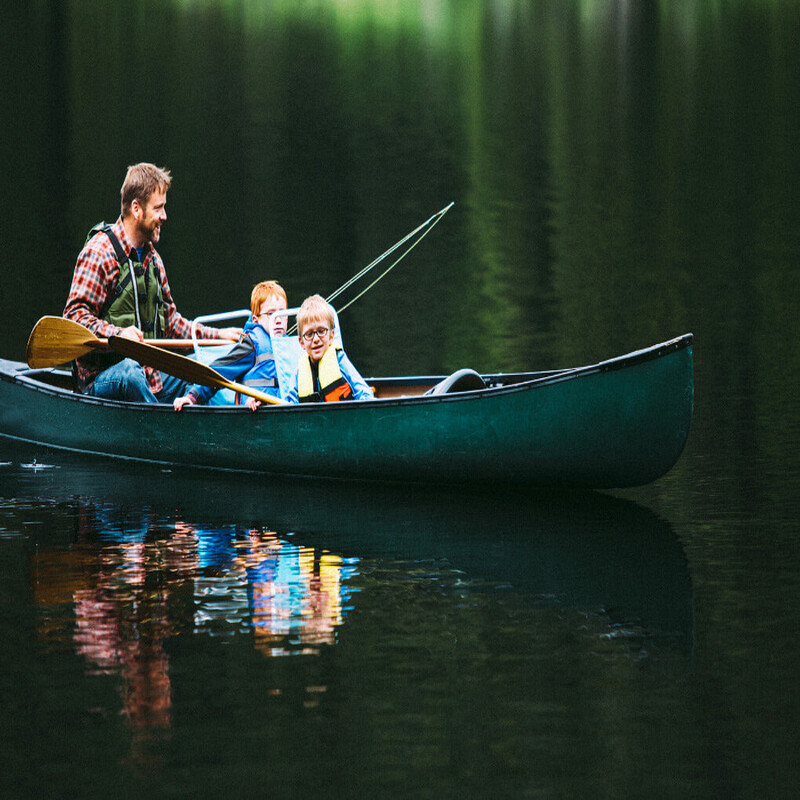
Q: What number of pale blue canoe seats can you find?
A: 2